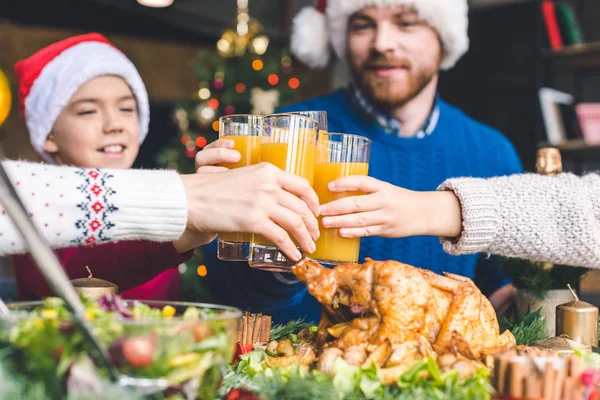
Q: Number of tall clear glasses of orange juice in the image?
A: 4